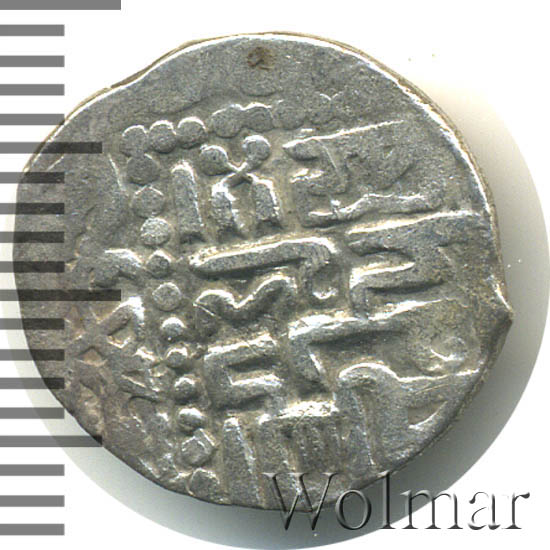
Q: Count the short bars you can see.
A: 15